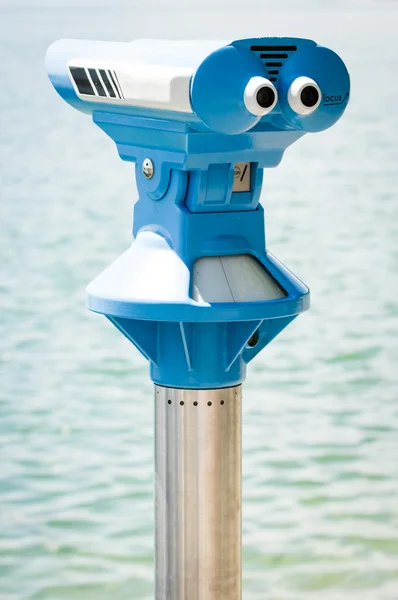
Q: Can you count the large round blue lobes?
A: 2